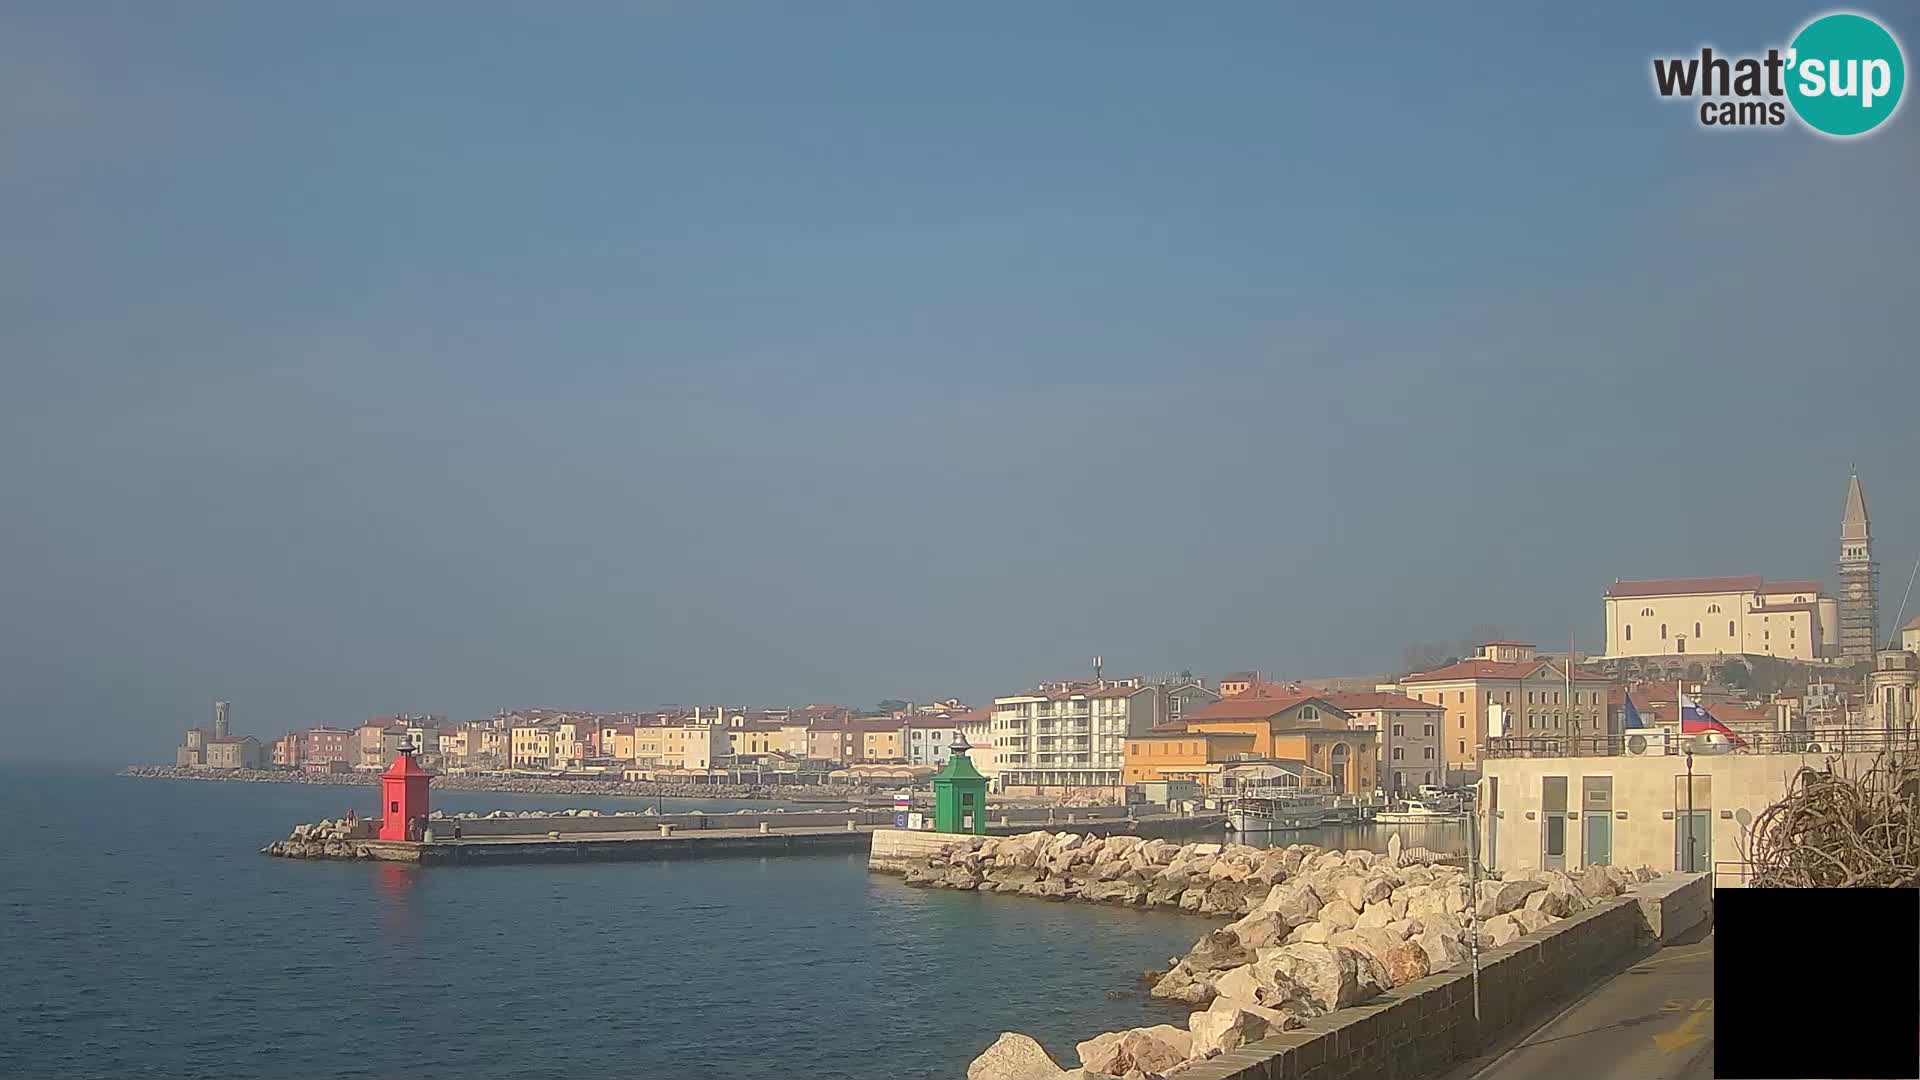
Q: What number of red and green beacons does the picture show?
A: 2